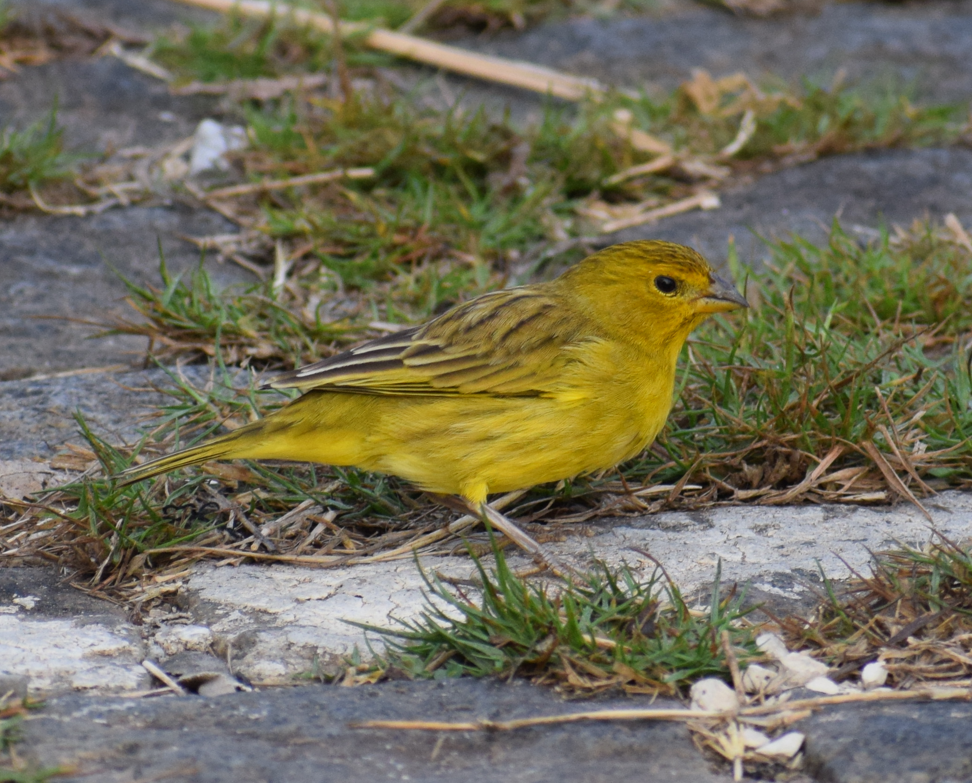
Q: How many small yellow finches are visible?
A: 1